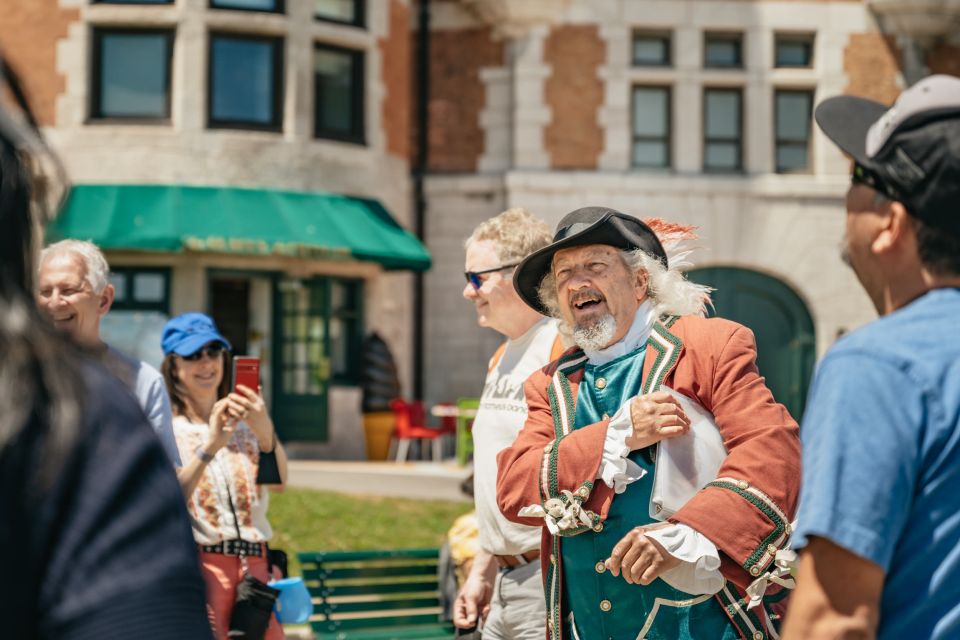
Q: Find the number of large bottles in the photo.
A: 0